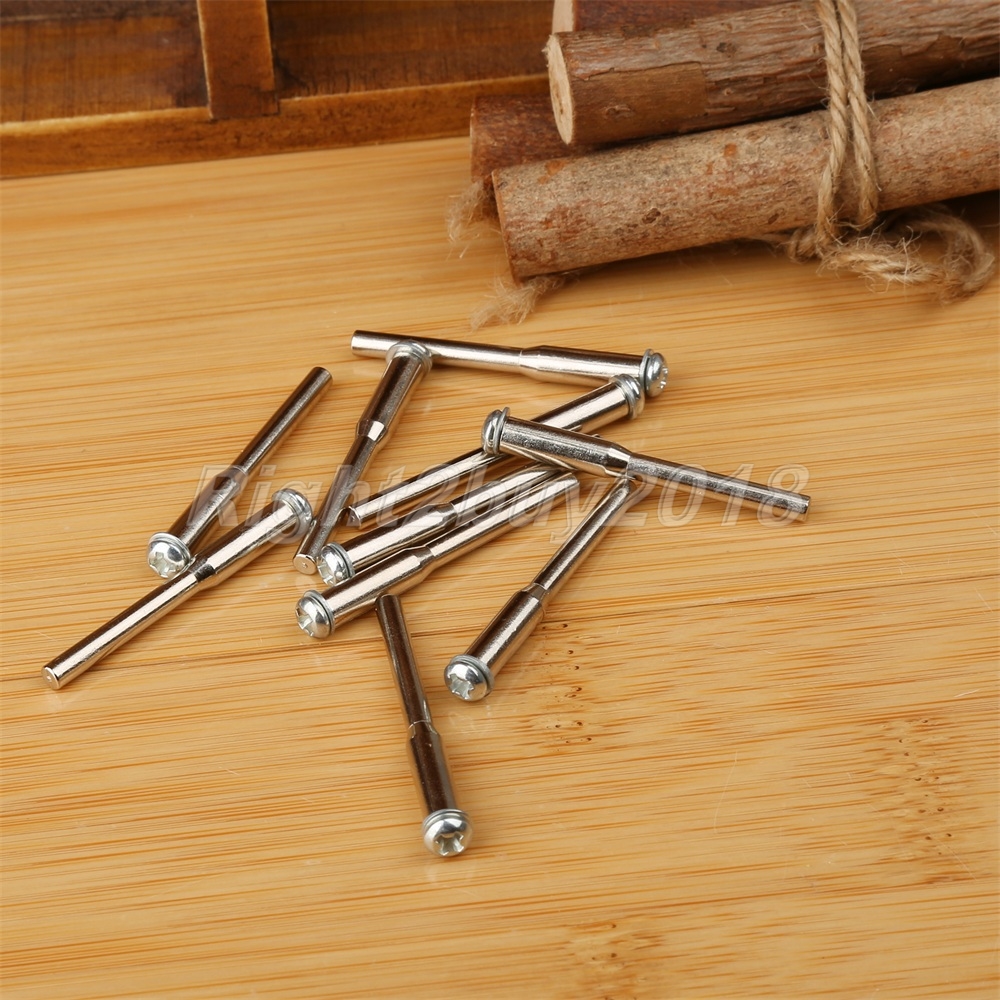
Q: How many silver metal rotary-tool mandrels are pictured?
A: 10